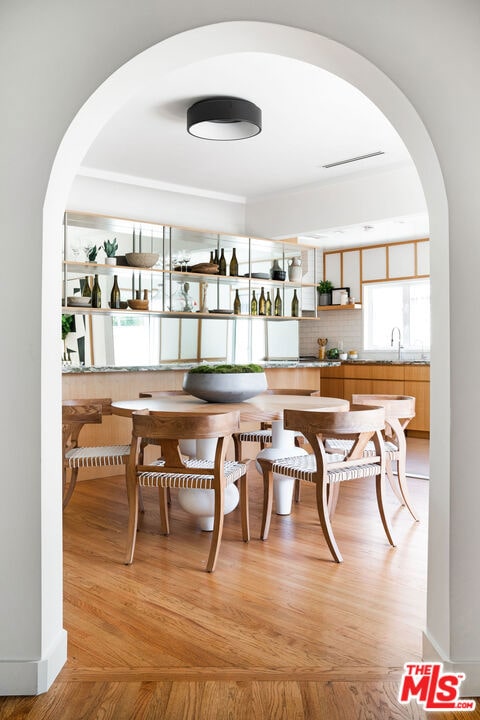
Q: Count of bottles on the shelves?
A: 13